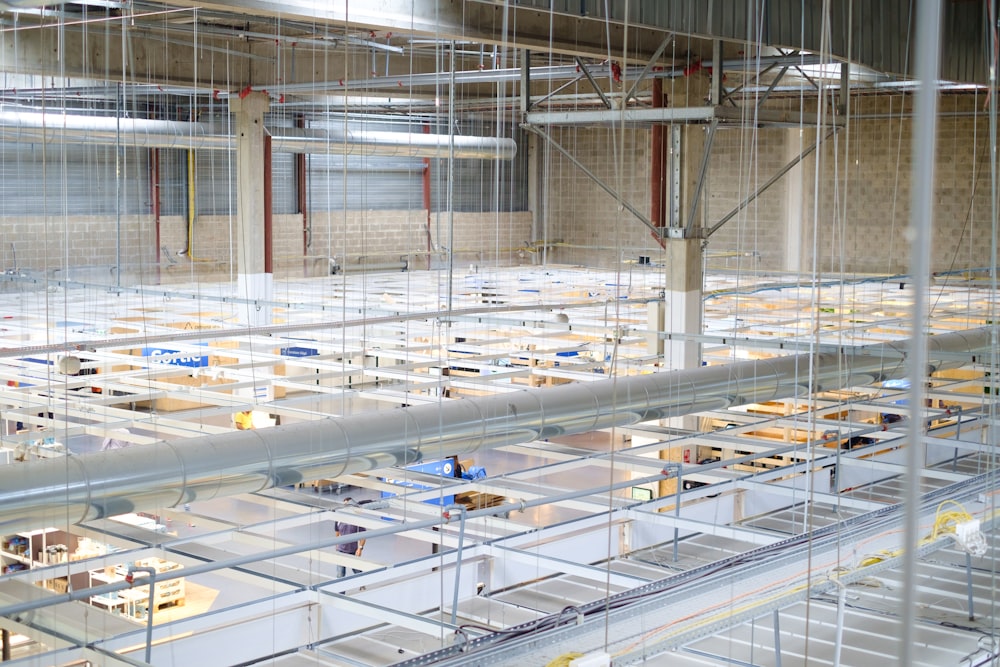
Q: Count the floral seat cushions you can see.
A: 0